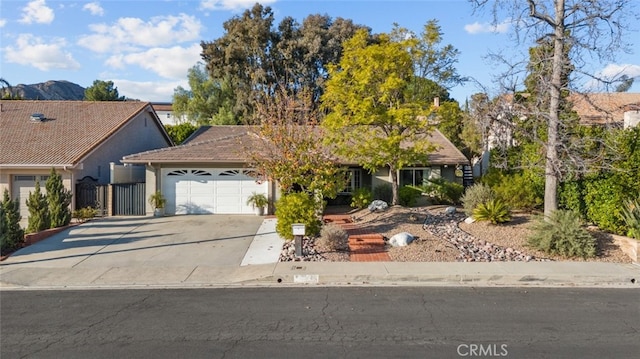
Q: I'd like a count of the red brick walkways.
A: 1